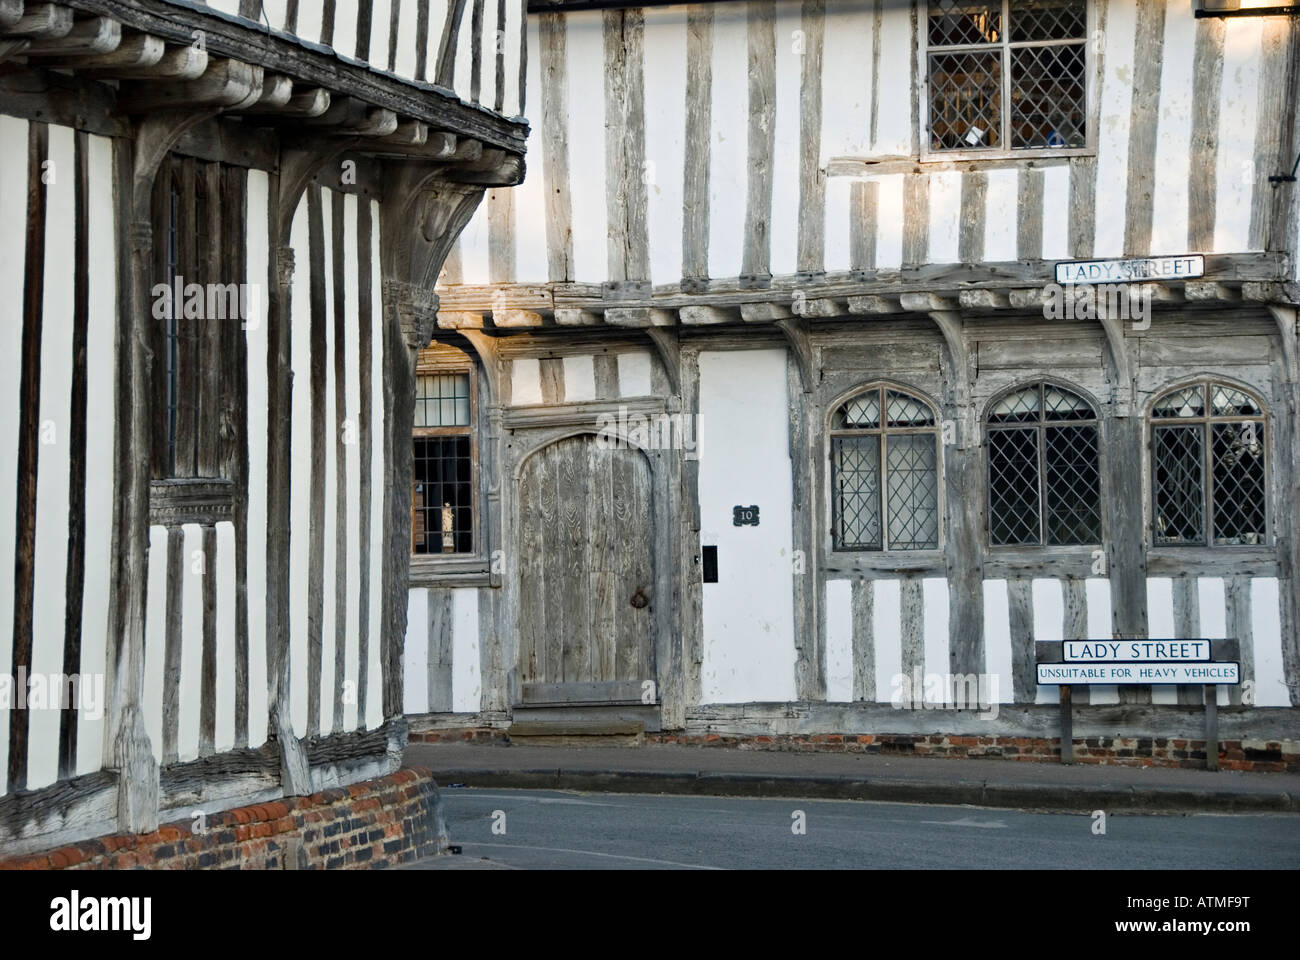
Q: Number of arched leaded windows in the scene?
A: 3